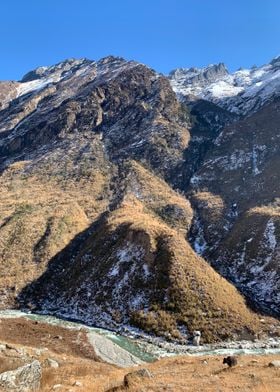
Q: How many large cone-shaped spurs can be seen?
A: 1